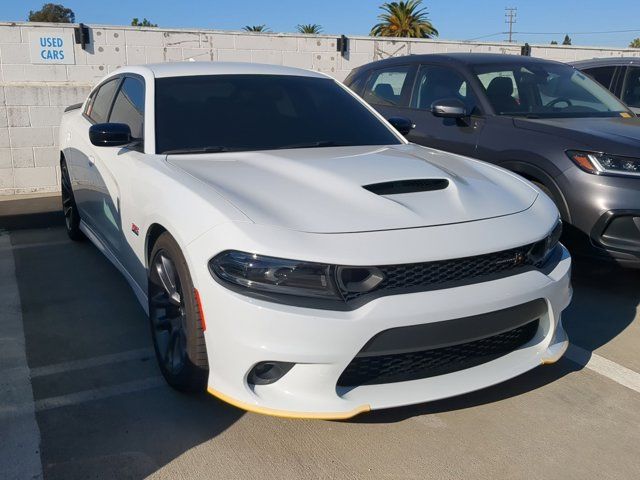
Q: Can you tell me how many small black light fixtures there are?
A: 3